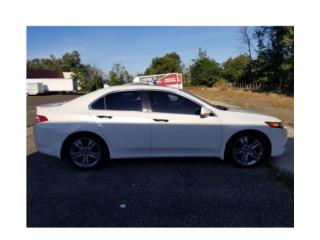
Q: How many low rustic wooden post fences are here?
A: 1